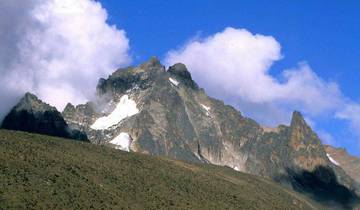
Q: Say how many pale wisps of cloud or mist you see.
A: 2